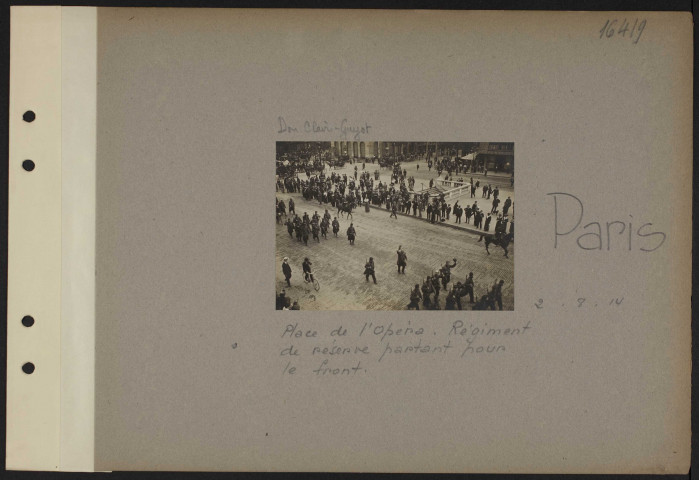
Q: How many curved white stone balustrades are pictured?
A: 1